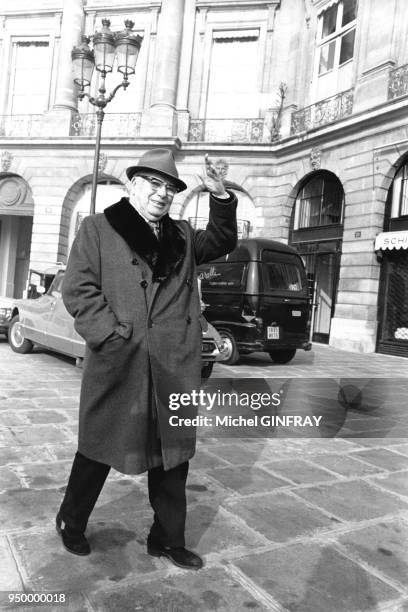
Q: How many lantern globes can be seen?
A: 3